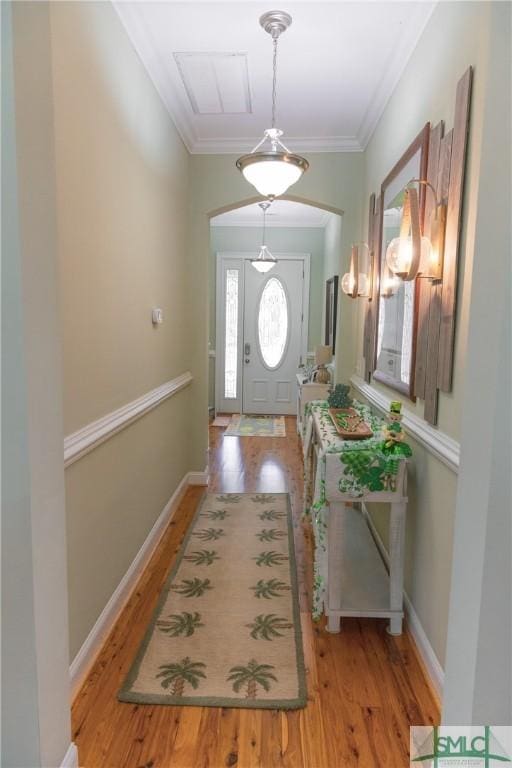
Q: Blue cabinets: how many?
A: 0